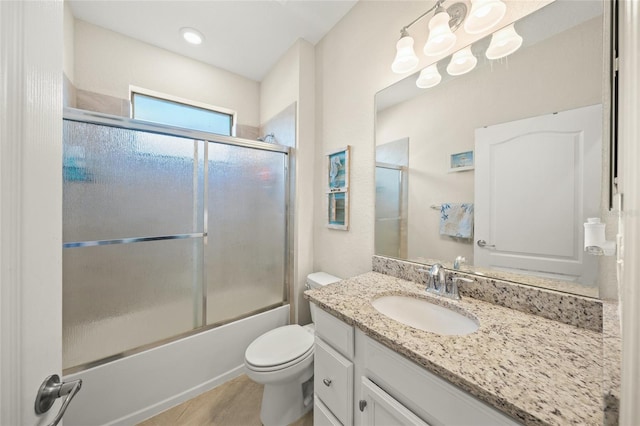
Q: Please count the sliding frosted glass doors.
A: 2